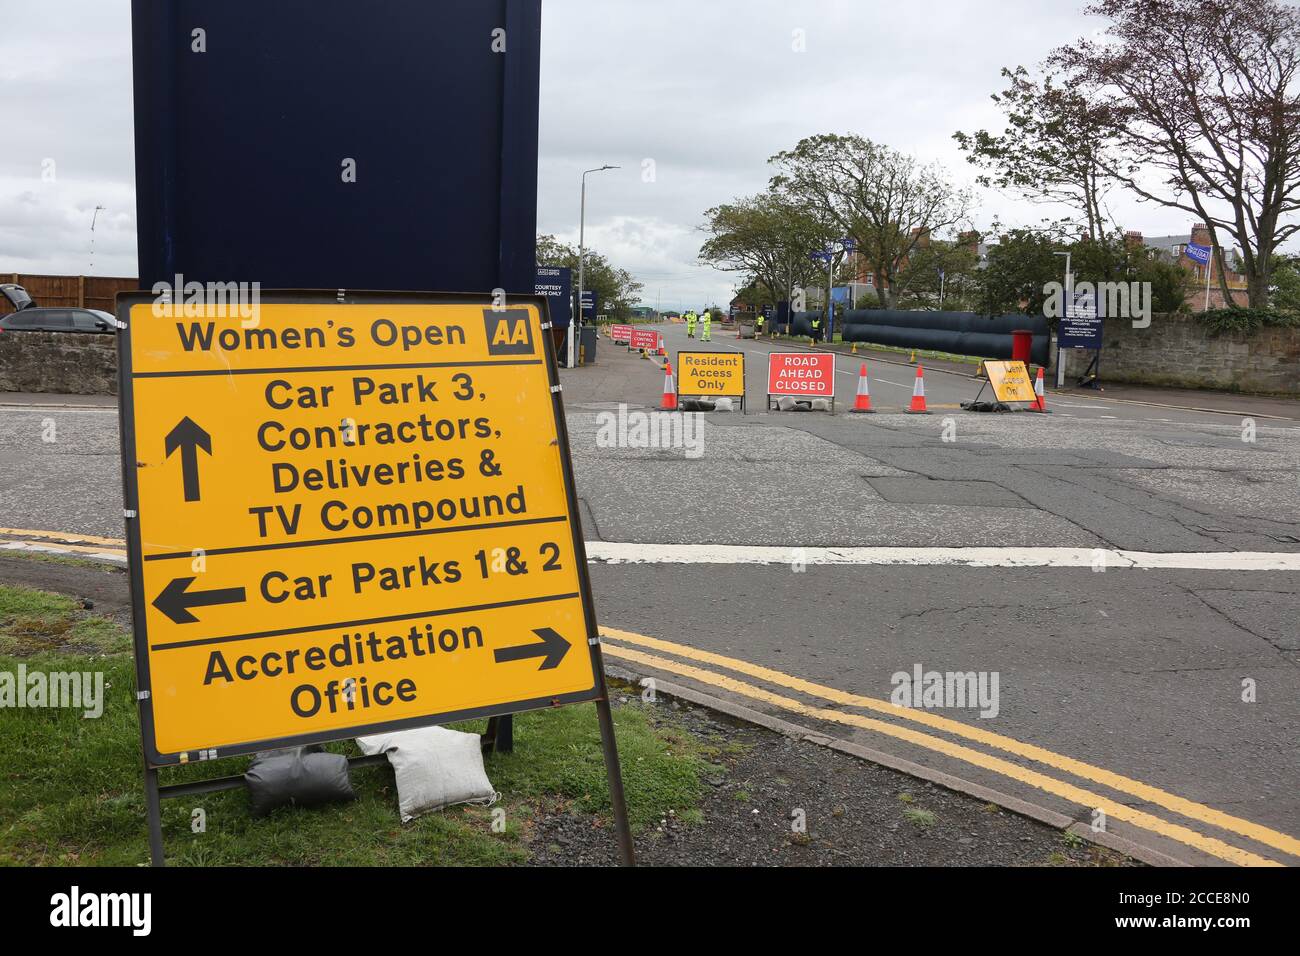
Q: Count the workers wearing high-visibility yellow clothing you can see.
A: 4